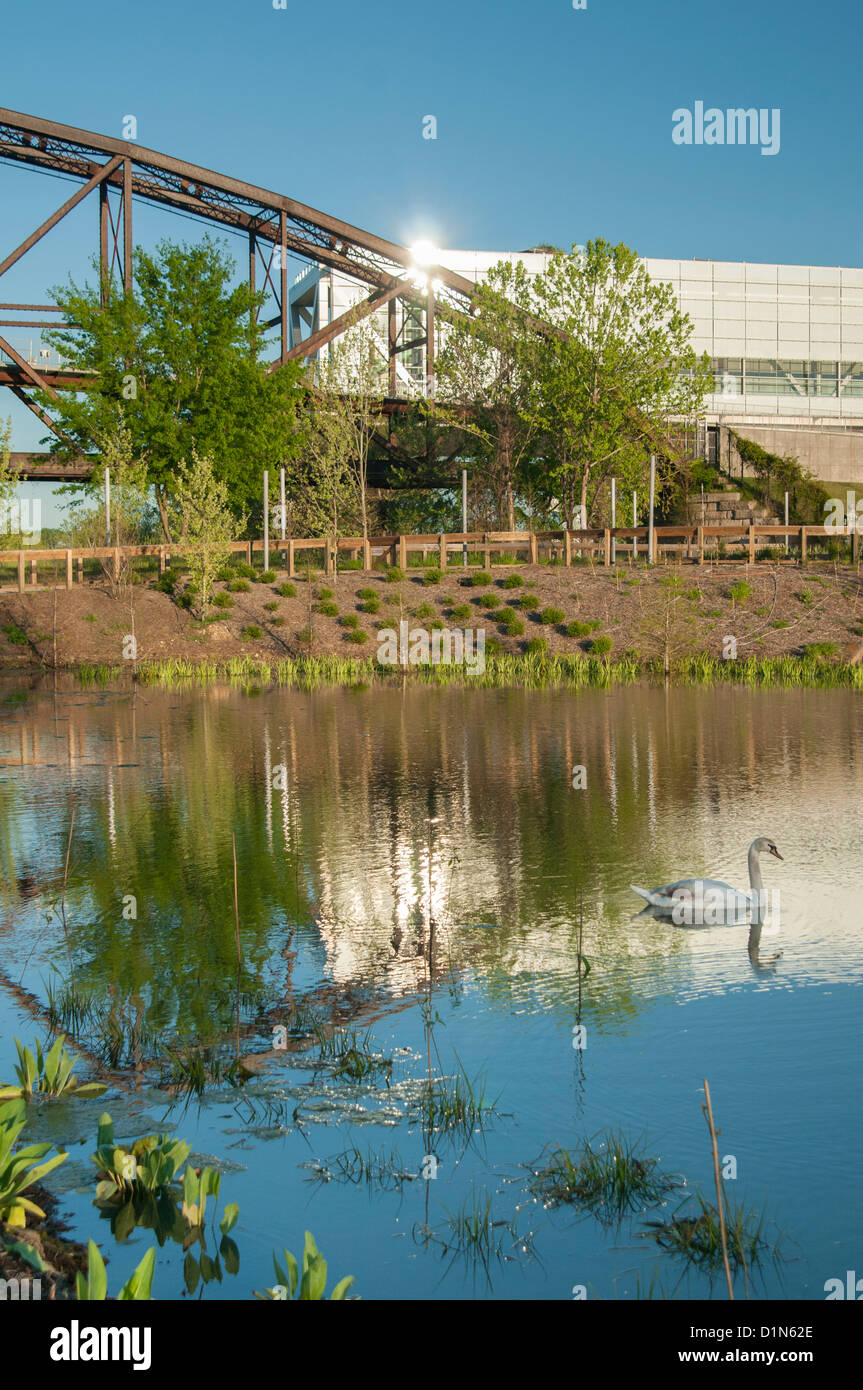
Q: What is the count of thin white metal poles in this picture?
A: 8